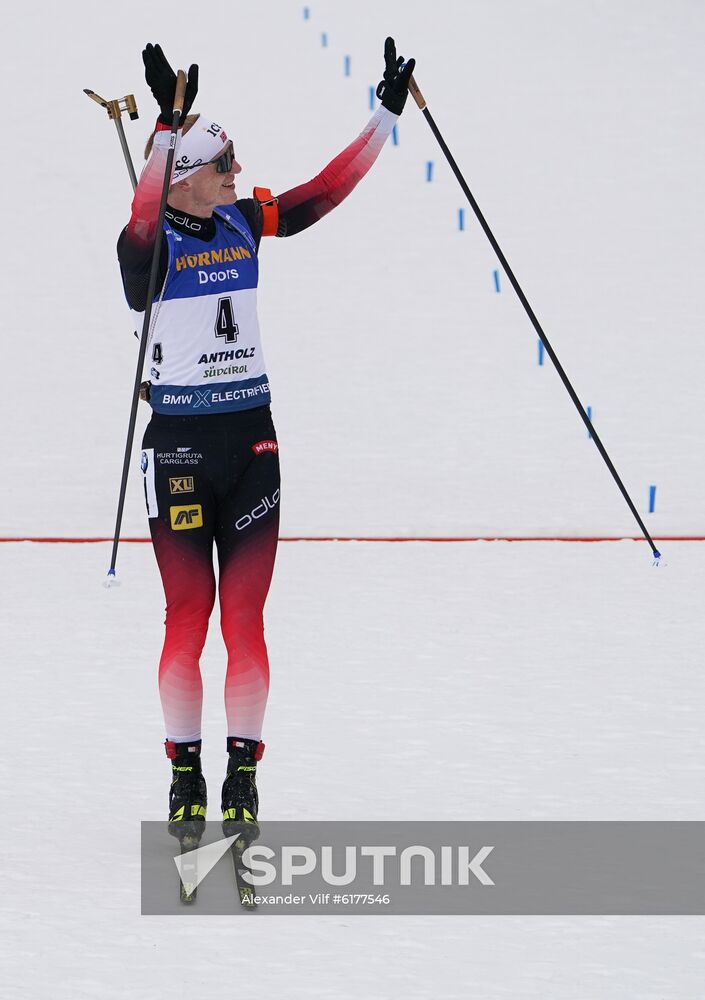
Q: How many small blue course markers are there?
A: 11